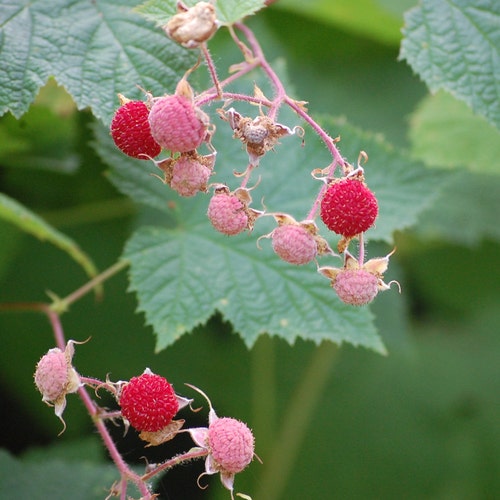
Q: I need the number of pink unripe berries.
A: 7